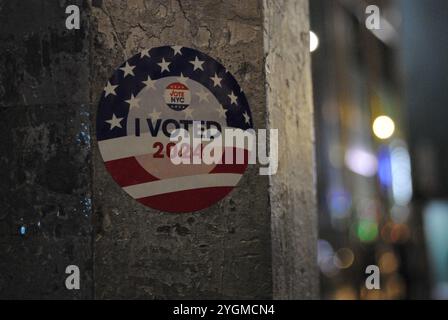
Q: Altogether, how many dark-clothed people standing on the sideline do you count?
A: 0